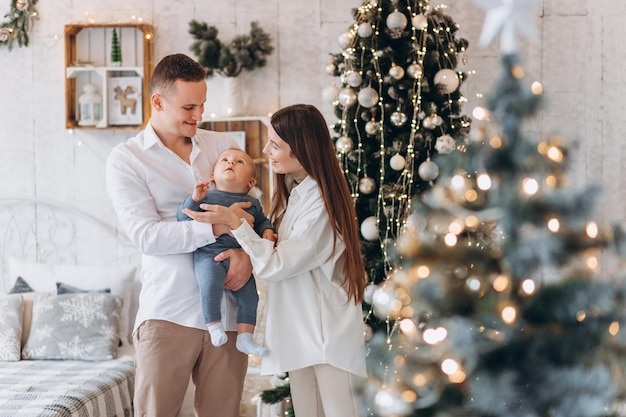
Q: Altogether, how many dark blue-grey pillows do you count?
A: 2